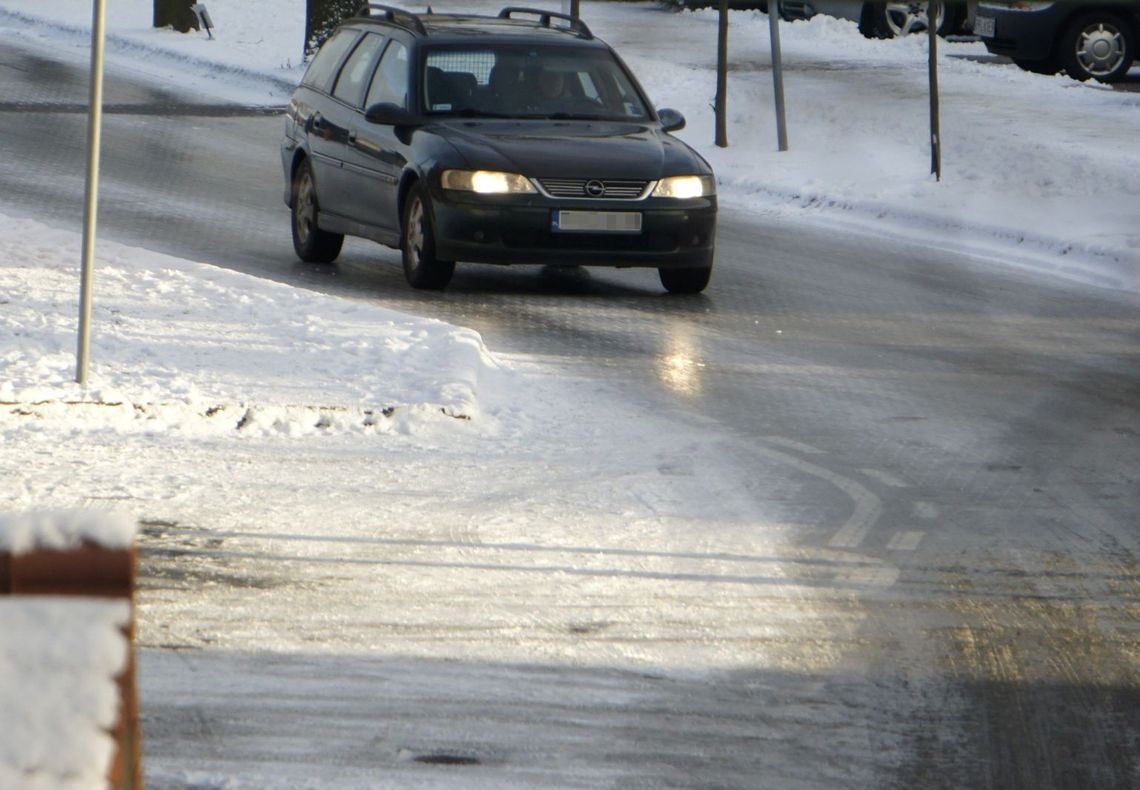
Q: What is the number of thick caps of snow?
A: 2